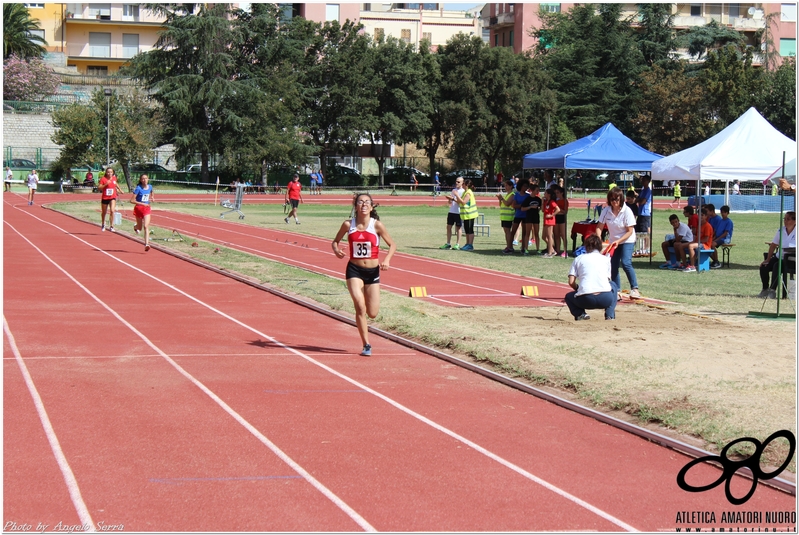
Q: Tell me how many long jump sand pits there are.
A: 1